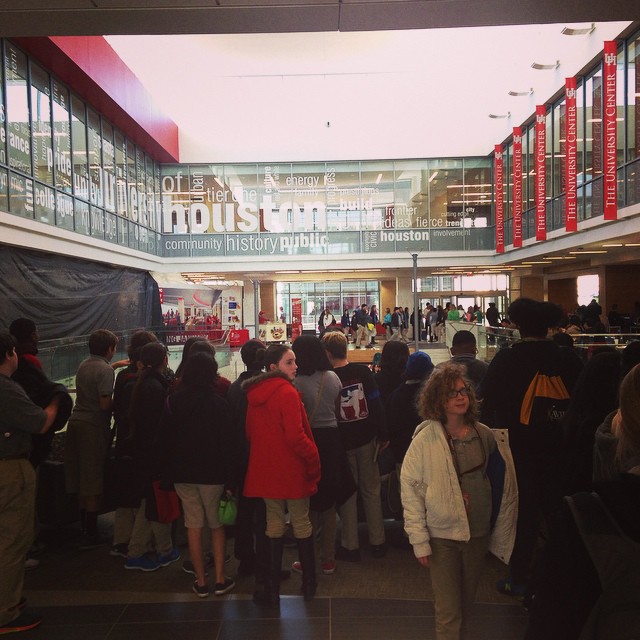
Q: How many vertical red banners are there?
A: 5